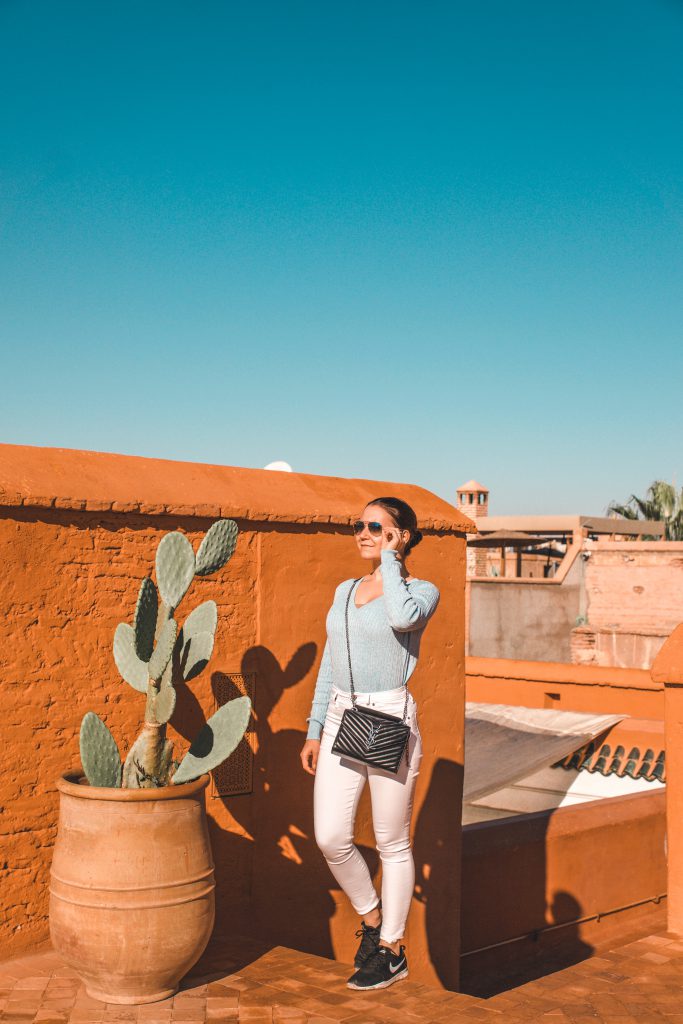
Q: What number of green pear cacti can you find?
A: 1